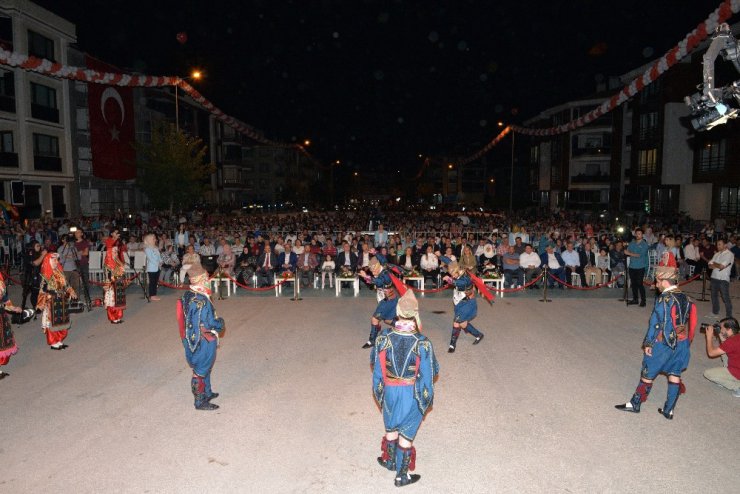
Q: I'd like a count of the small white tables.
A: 5